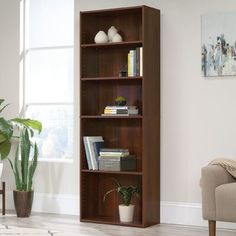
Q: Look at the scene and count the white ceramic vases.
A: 3